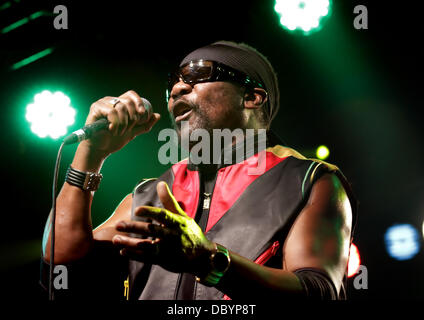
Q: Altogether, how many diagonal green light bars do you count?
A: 3